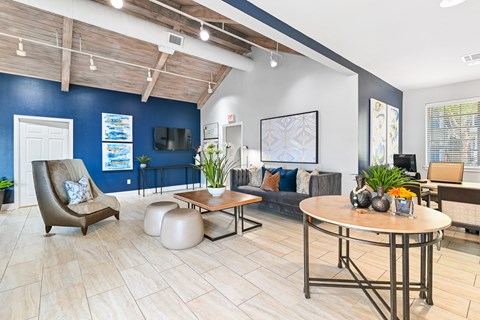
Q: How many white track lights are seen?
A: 7